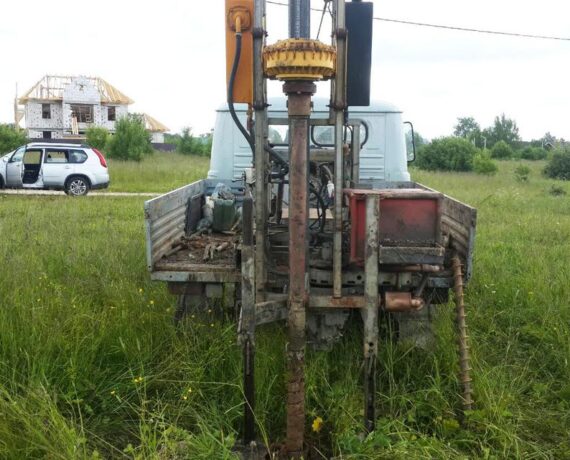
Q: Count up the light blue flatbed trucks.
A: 1